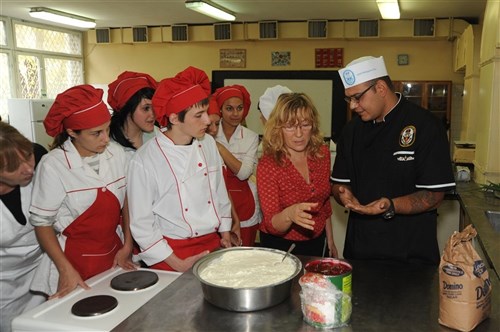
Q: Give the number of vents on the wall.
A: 8